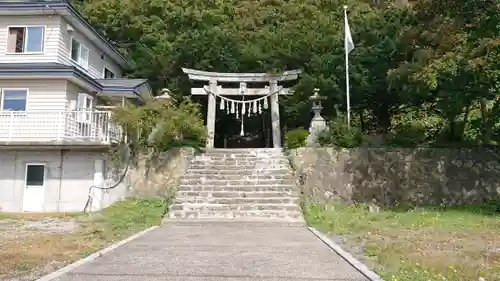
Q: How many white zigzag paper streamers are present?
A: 4